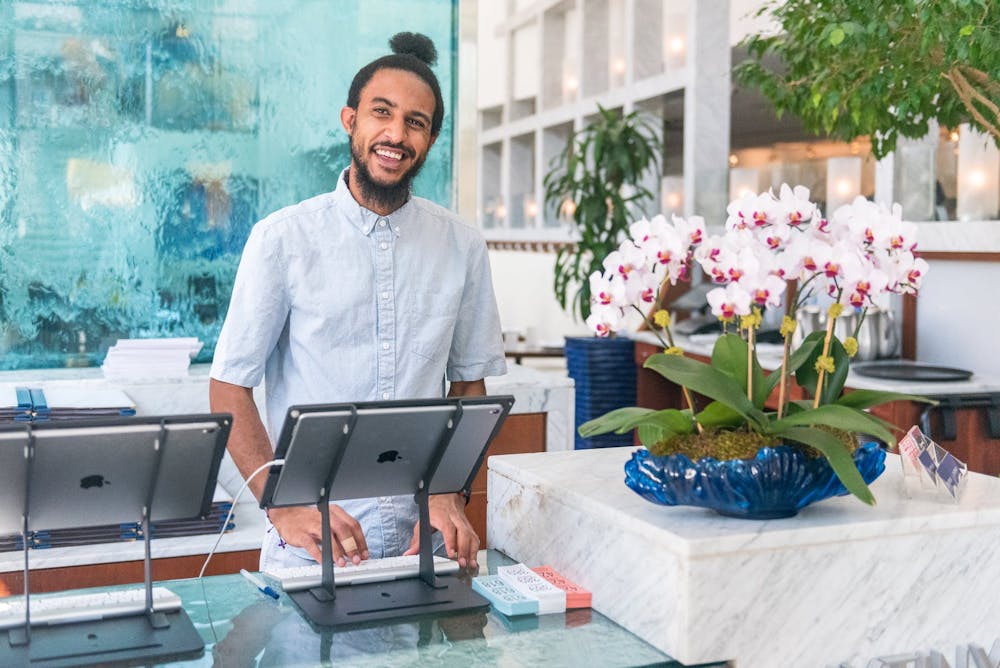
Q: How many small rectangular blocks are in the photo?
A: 3